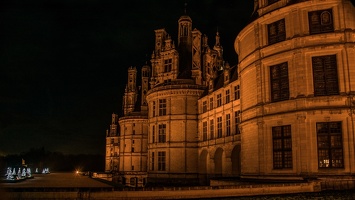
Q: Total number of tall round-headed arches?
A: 3